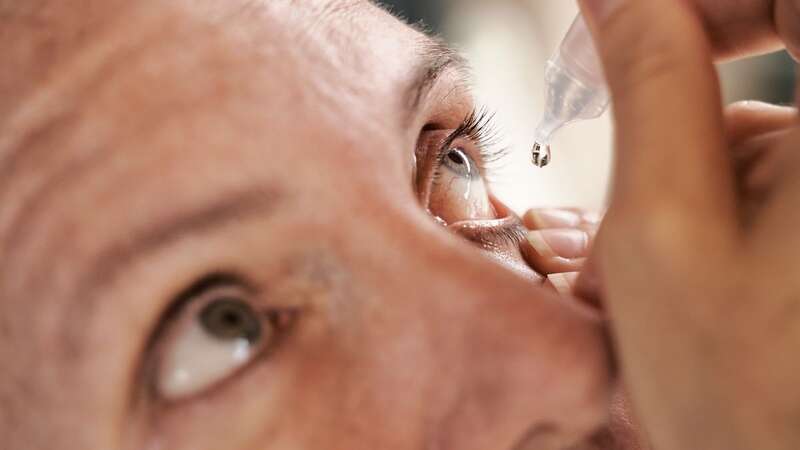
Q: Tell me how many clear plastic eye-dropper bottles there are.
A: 1